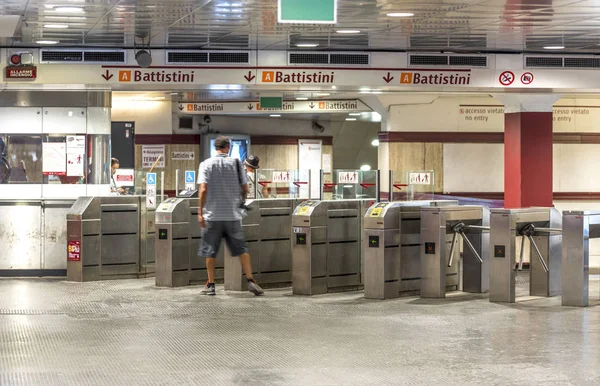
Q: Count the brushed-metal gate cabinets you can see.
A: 8